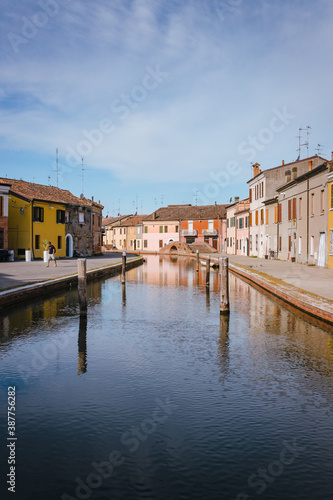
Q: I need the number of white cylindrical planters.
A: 2